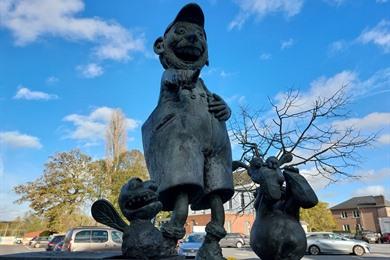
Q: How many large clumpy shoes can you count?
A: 2